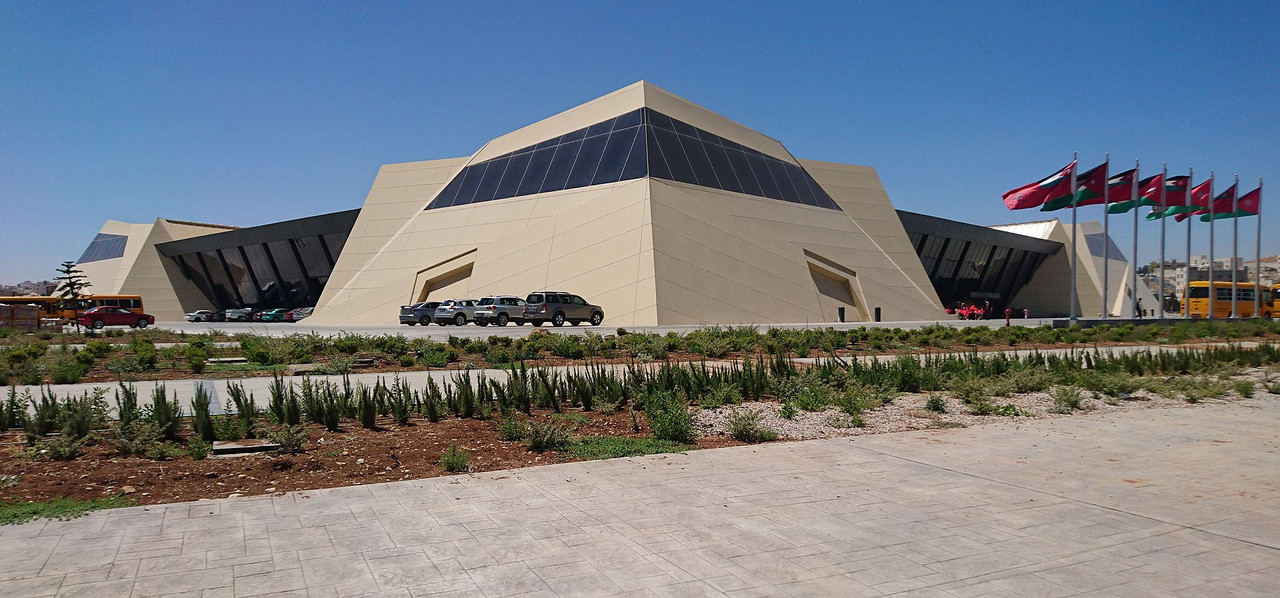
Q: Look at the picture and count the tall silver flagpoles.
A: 8